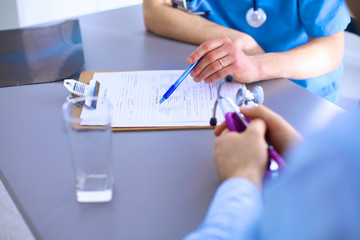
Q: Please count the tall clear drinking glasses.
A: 1